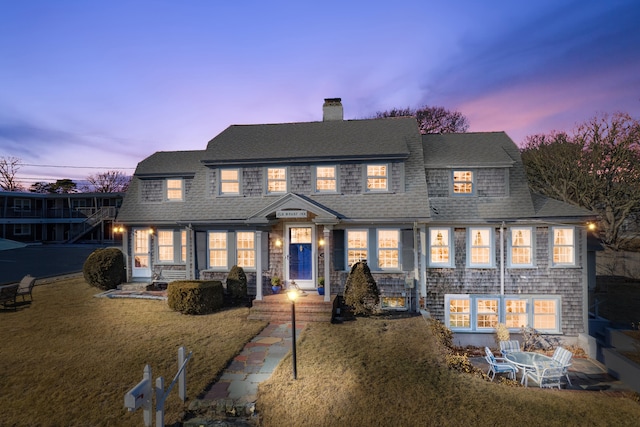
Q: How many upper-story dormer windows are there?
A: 6